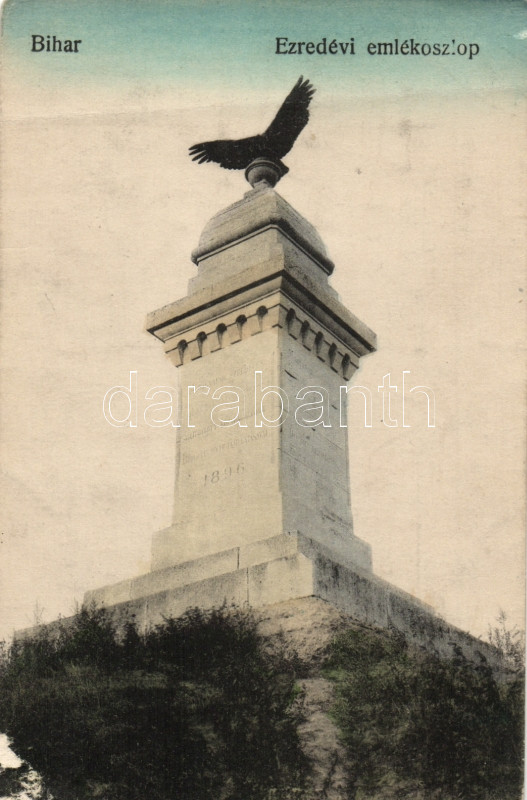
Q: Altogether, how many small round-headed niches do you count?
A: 10